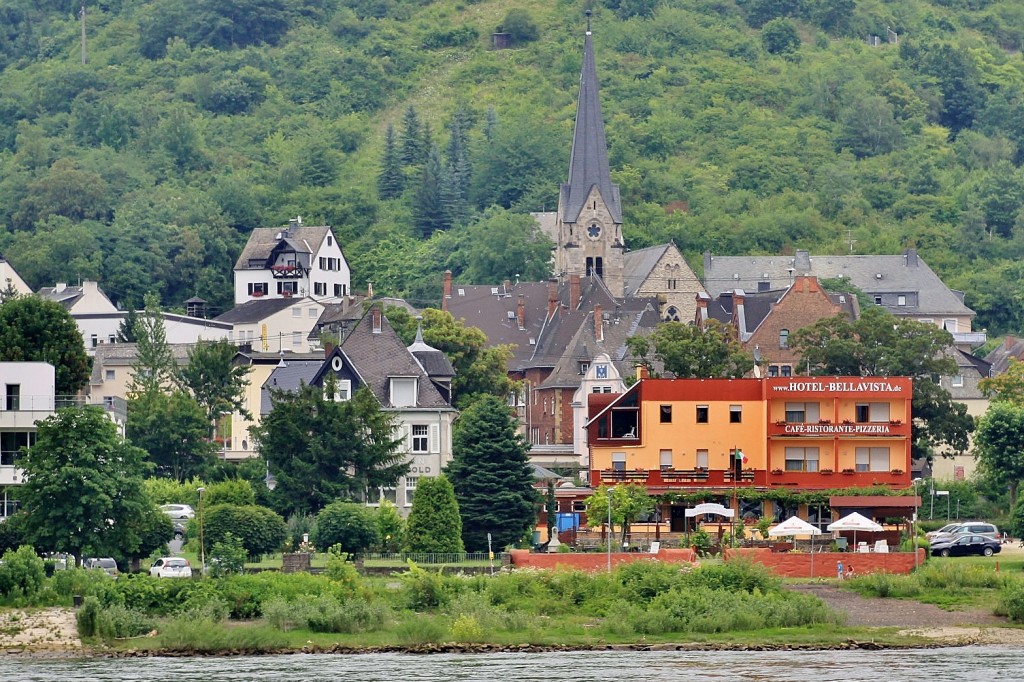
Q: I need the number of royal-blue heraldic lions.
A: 0